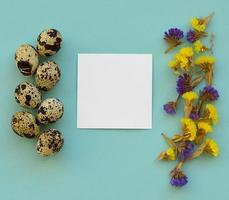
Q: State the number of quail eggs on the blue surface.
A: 7